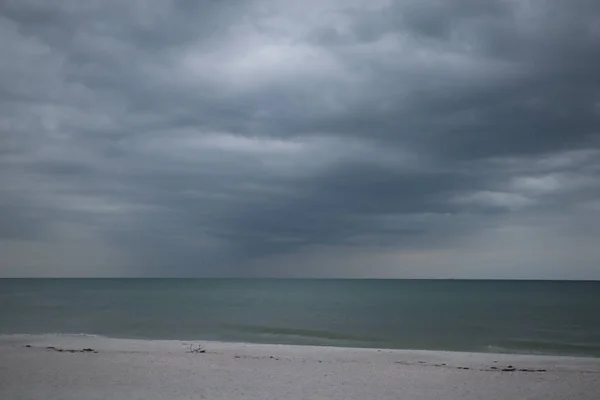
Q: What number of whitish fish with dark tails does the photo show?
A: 0